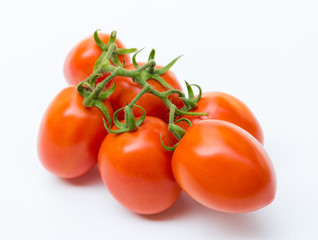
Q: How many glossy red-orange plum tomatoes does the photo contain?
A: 6